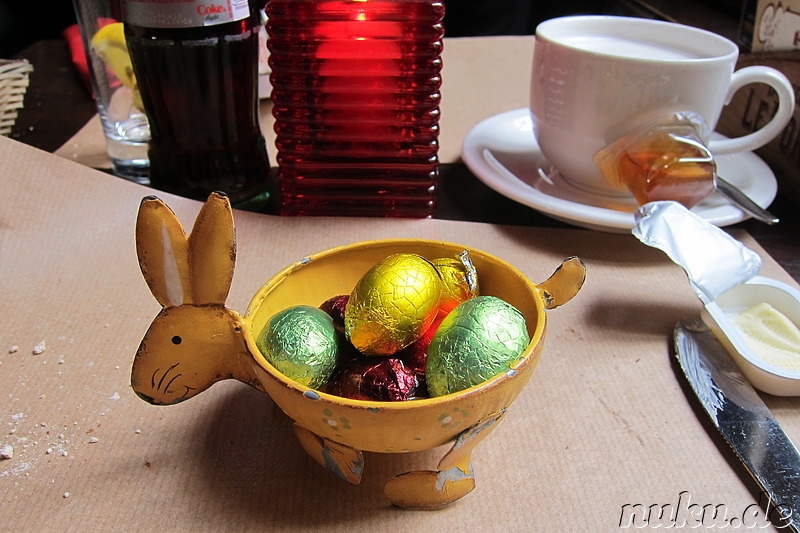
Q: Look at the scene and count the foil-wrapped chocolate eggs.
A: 7